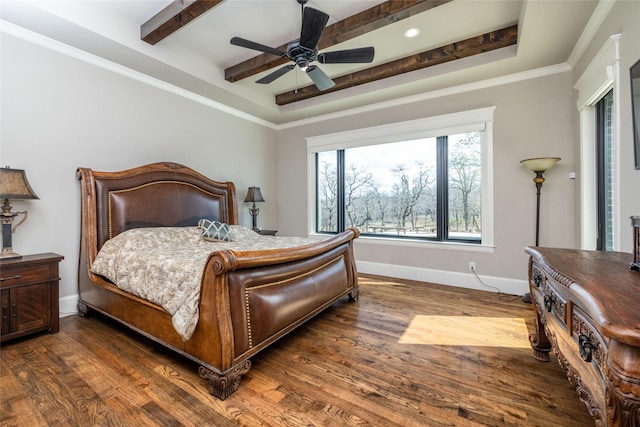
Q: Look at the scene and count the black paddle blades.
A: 5